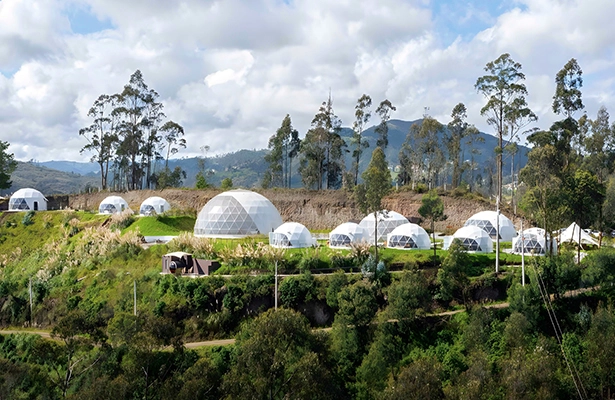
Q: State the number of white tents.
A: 12